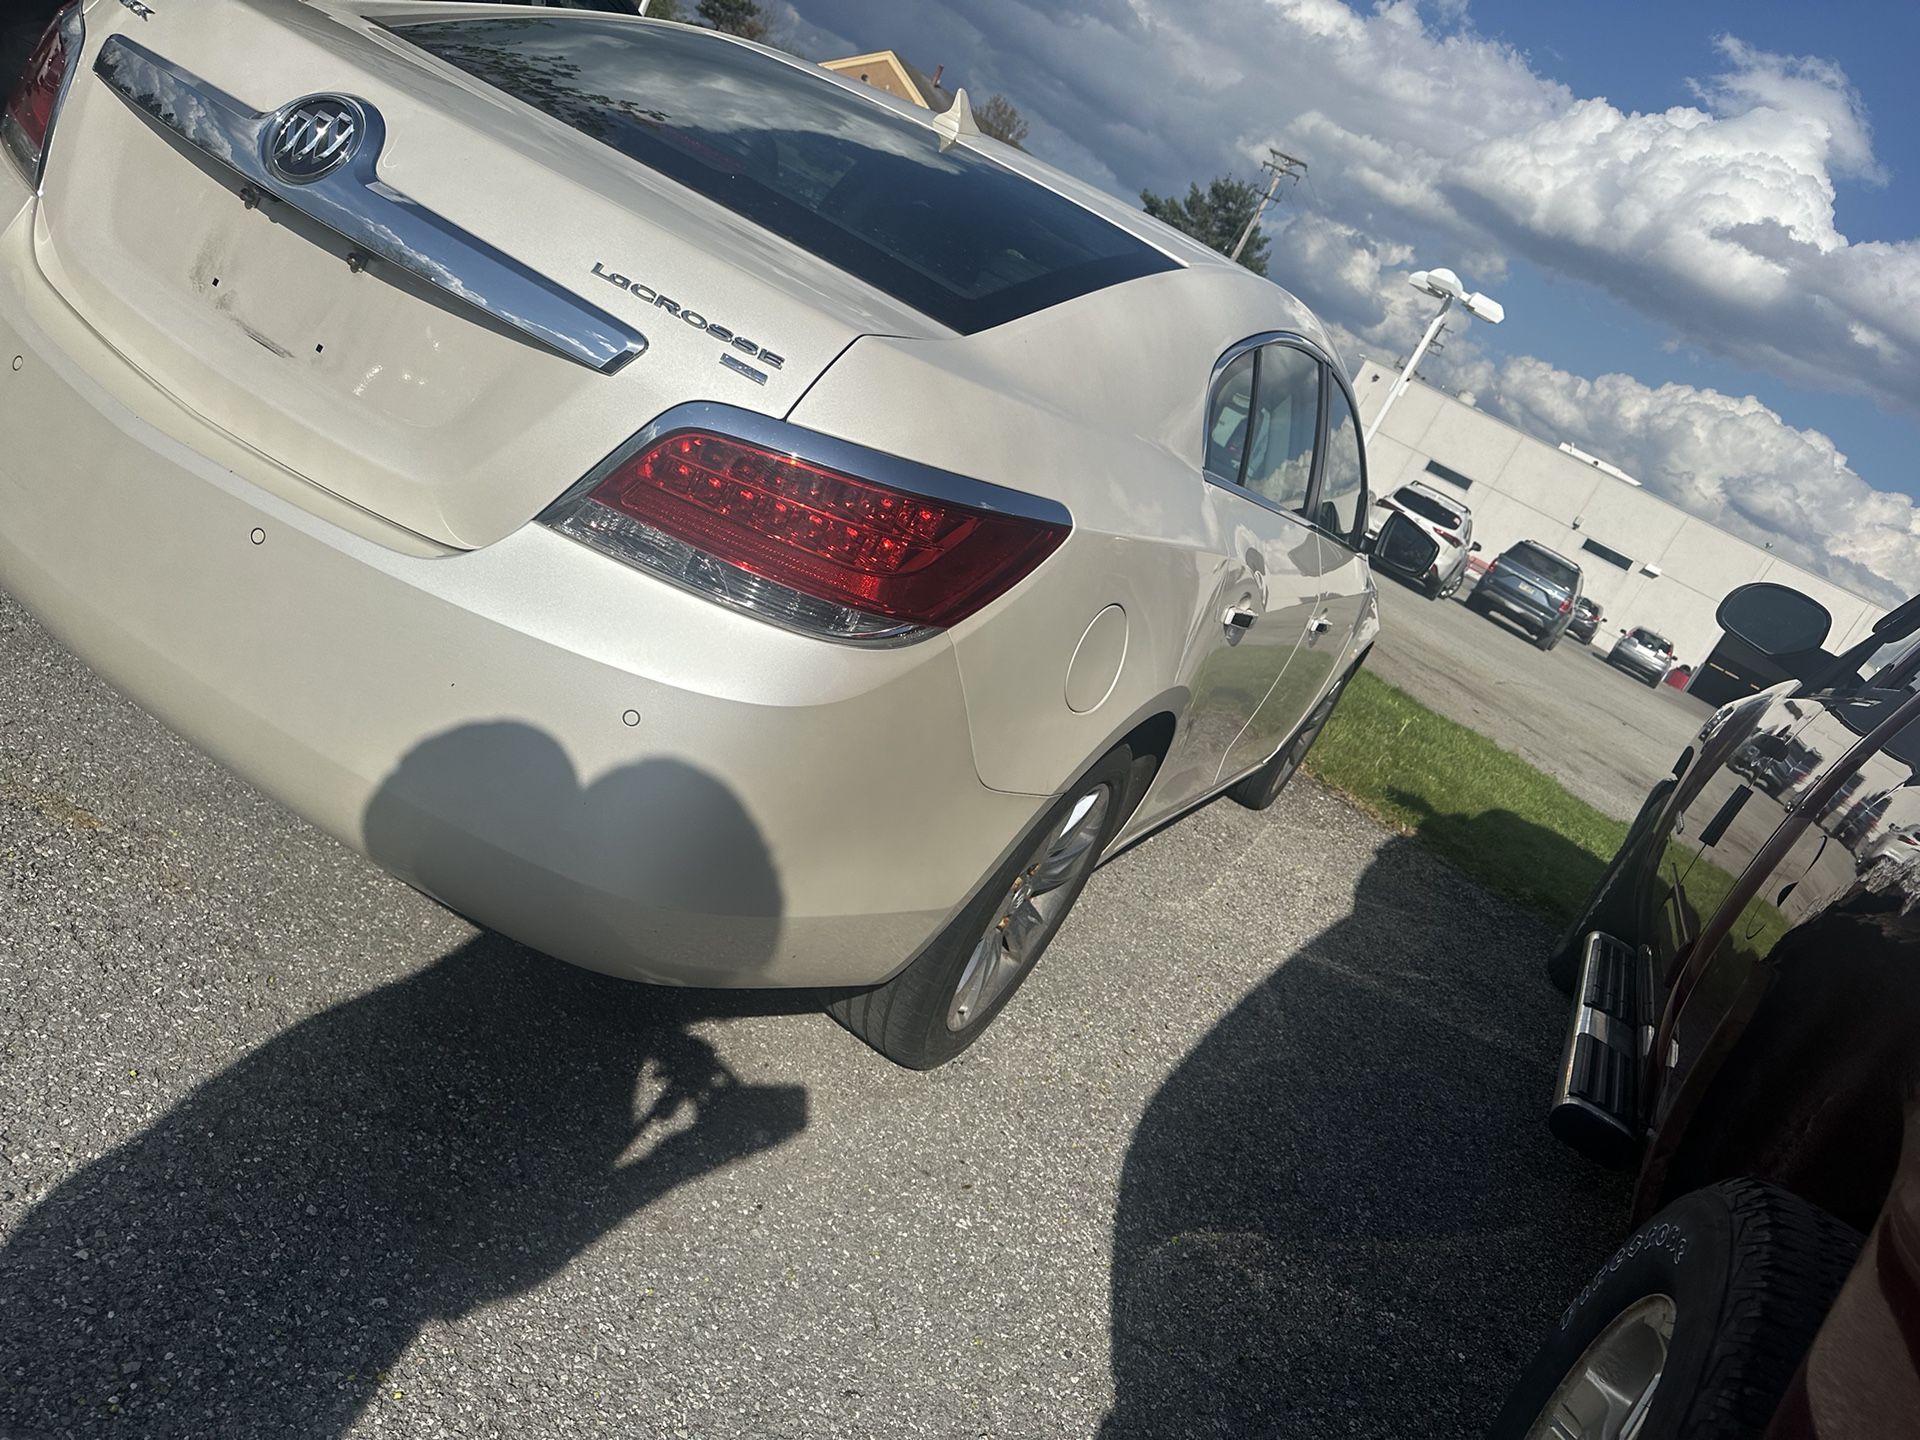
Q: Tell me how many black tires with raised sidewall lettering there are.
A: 1